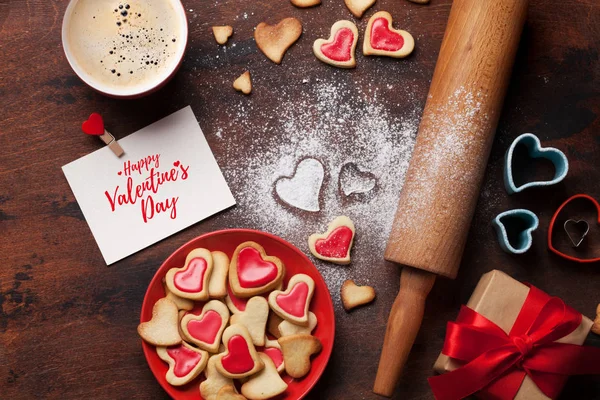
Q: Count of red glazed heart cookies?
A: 11